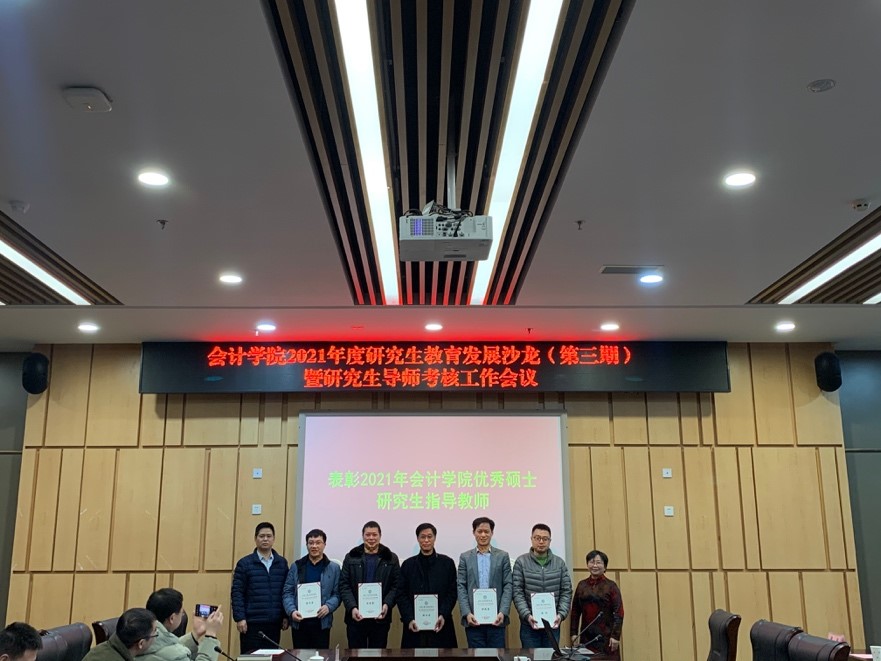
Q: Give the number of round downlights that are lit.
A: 9